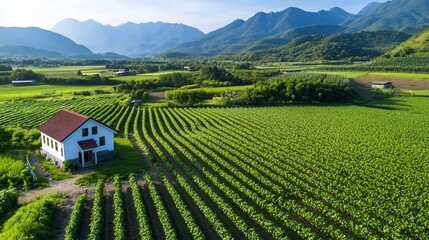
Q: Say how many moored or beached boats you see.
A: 0